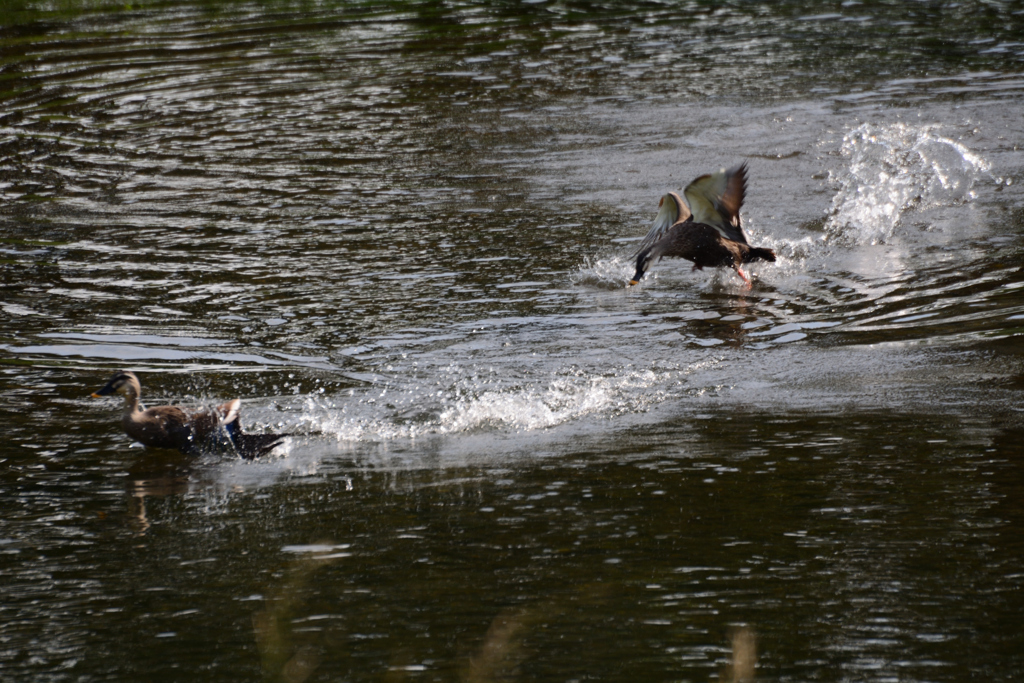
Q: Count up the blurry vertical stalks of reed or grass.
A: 3